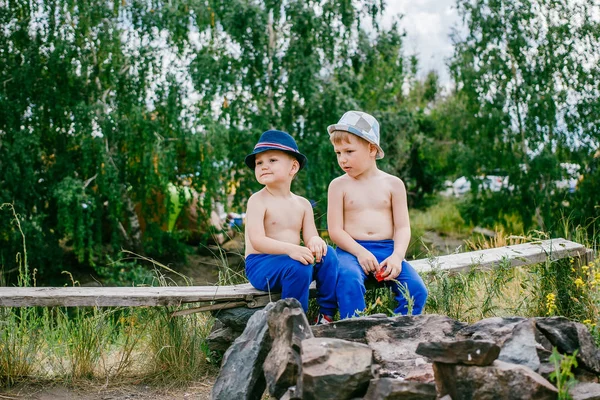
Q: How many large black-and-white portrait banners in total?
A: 0